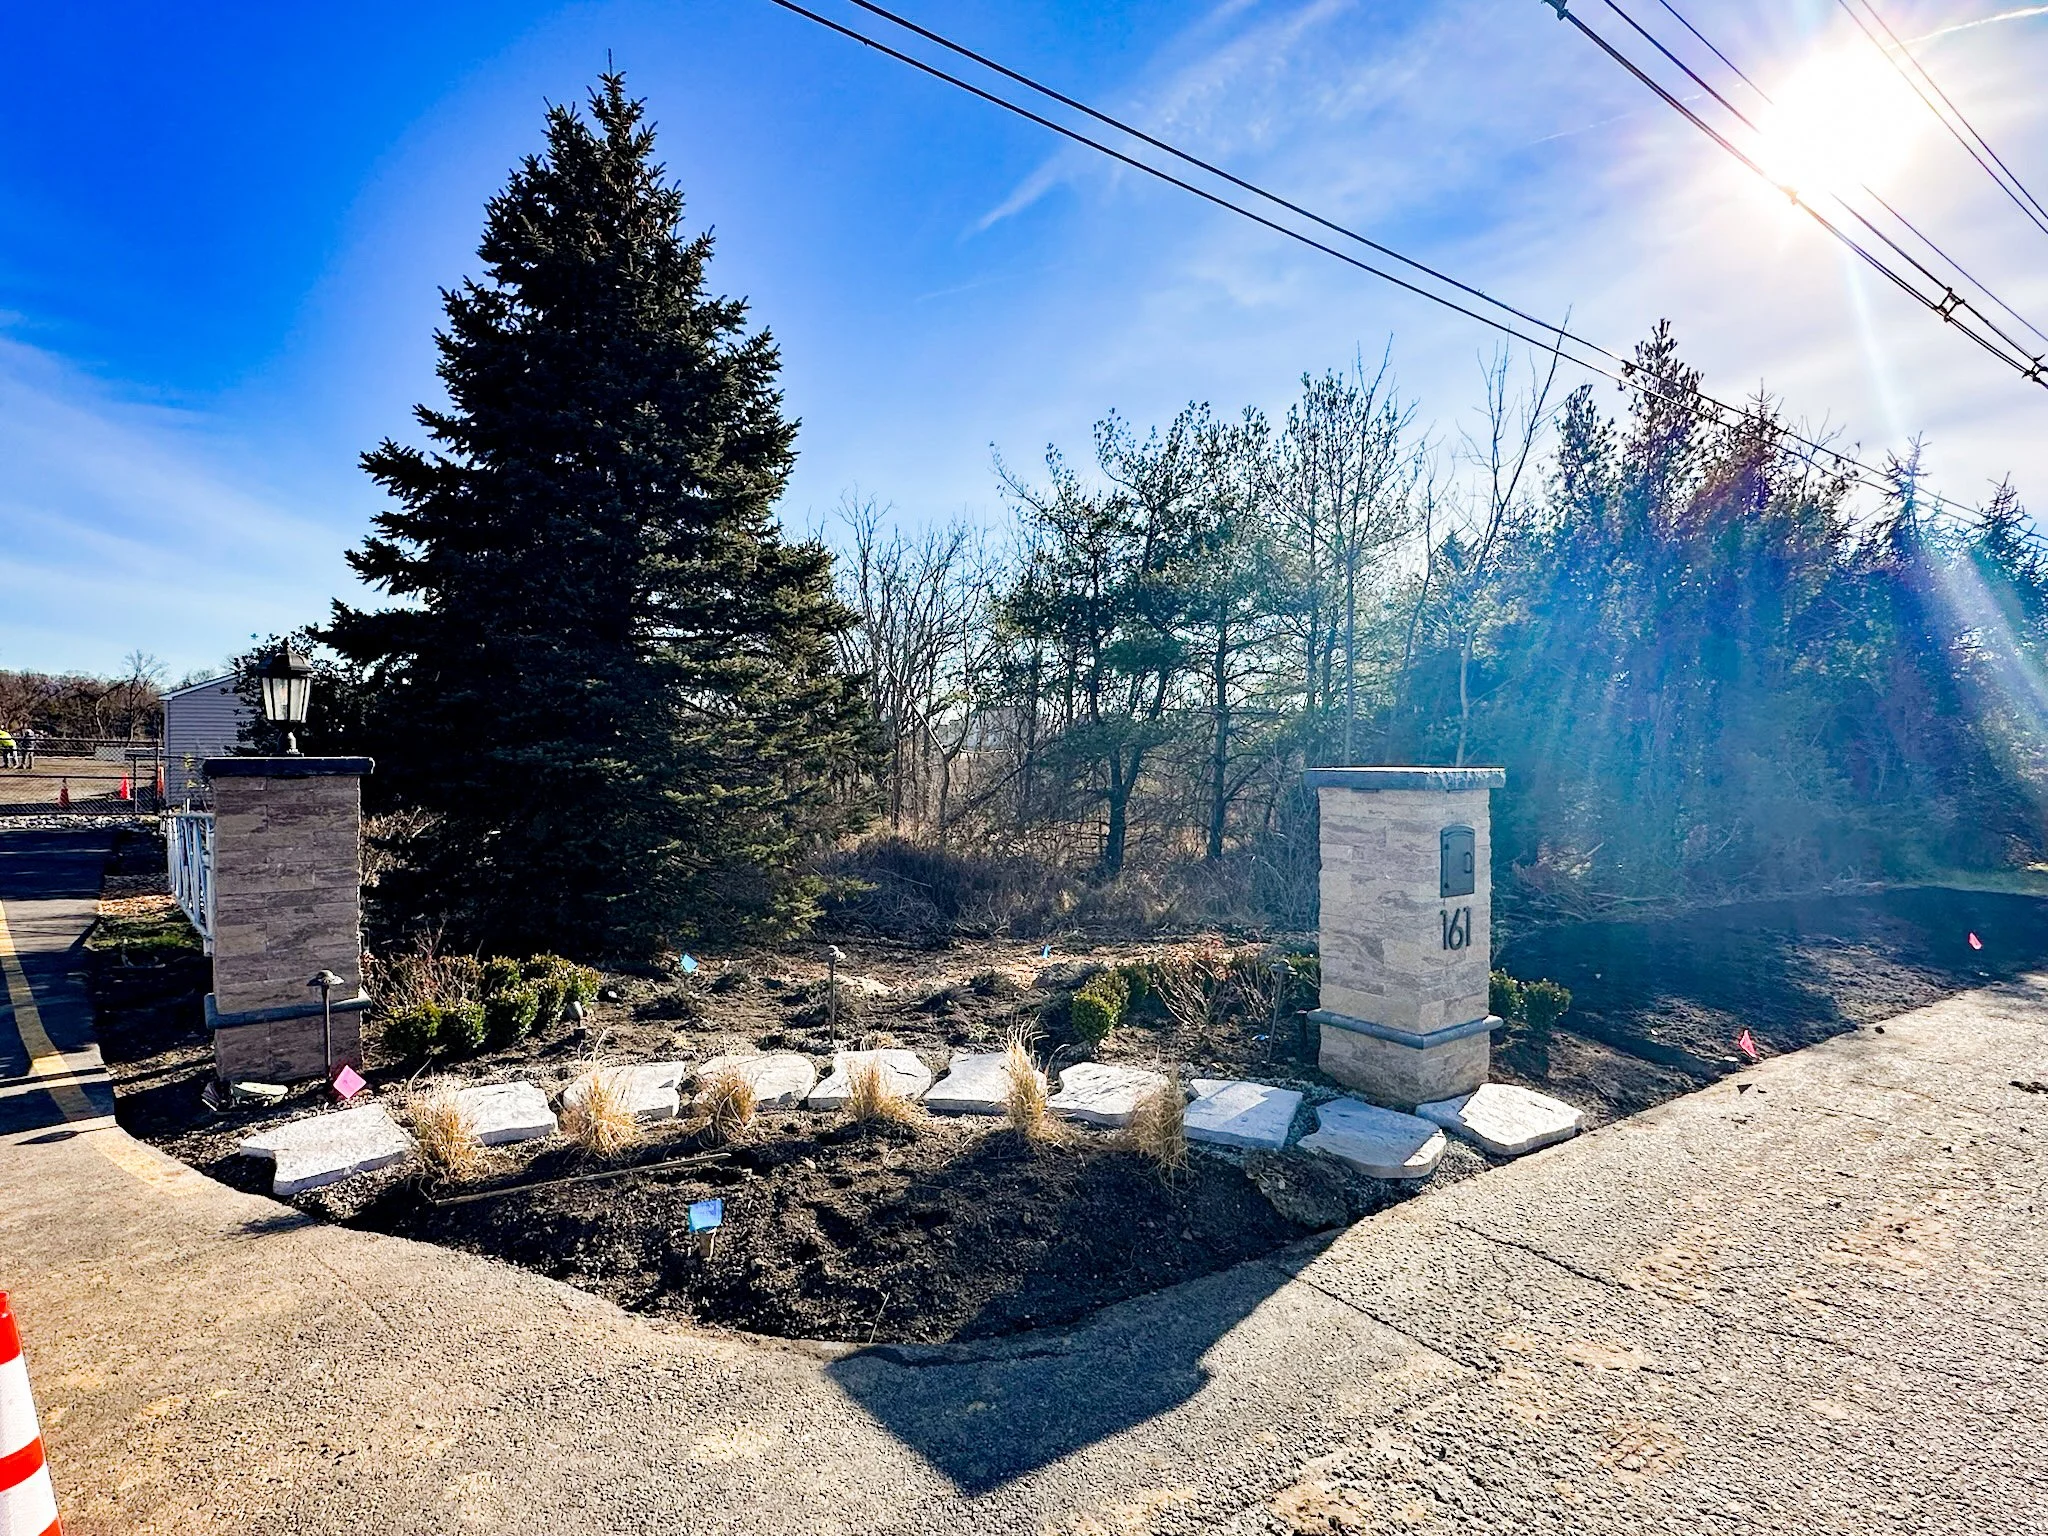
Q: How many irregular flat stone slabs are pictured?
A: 10